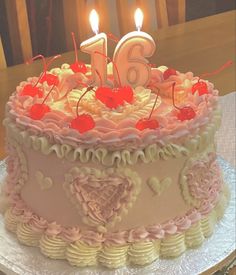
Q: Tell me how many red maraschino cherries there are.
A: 12